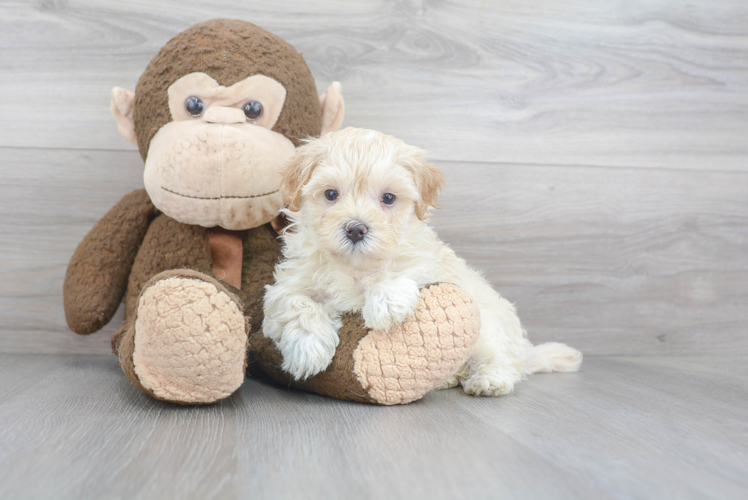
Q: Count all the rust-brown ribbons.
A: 1